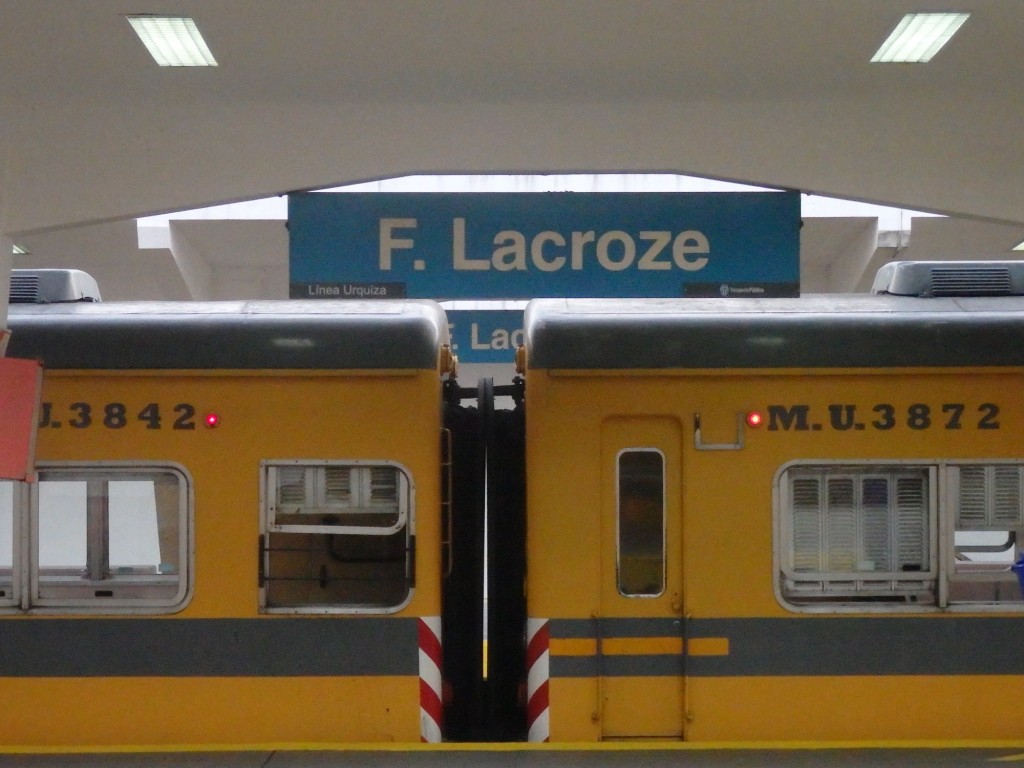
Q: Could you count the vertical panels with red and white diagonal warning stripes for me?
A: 2